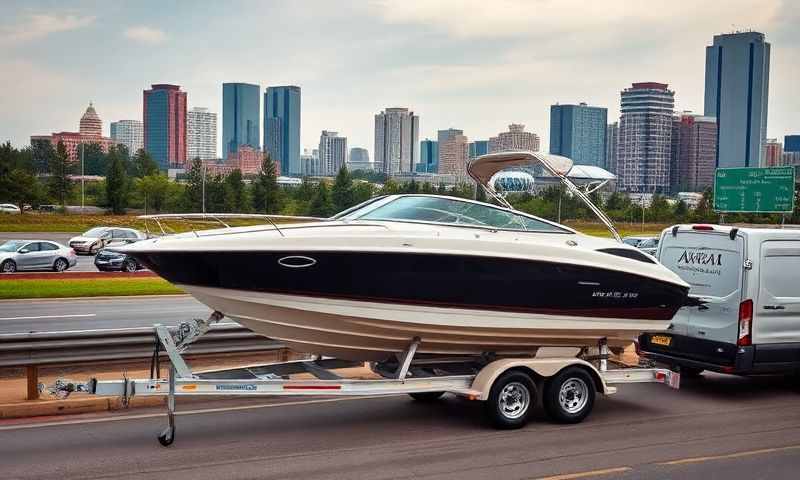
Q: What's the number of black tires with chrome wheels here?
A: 2